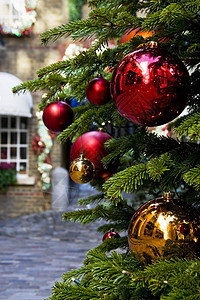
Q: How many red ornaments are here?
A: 5